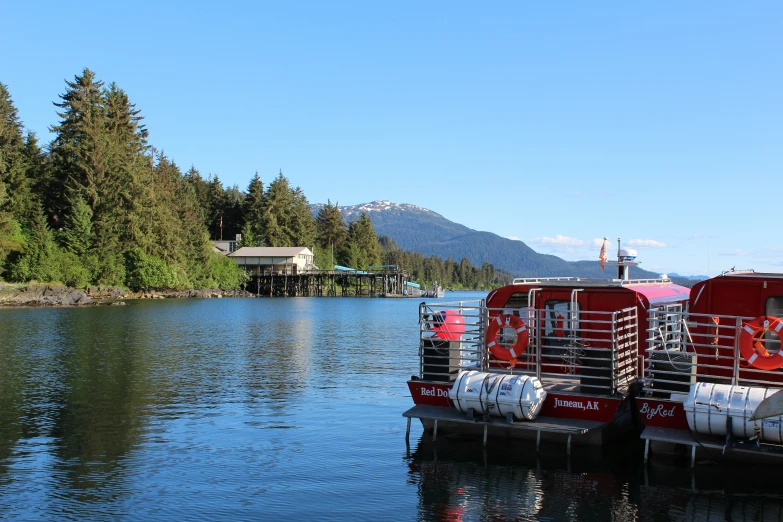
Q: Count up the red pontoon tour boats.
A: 2